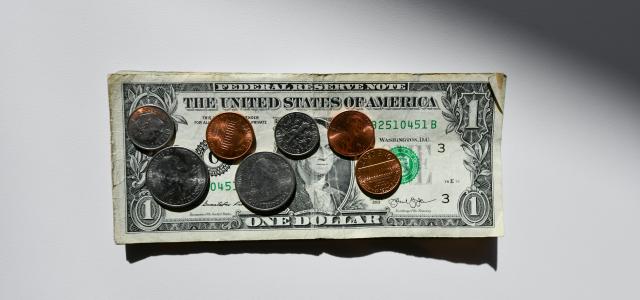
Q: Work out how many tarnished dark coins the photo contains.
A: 4